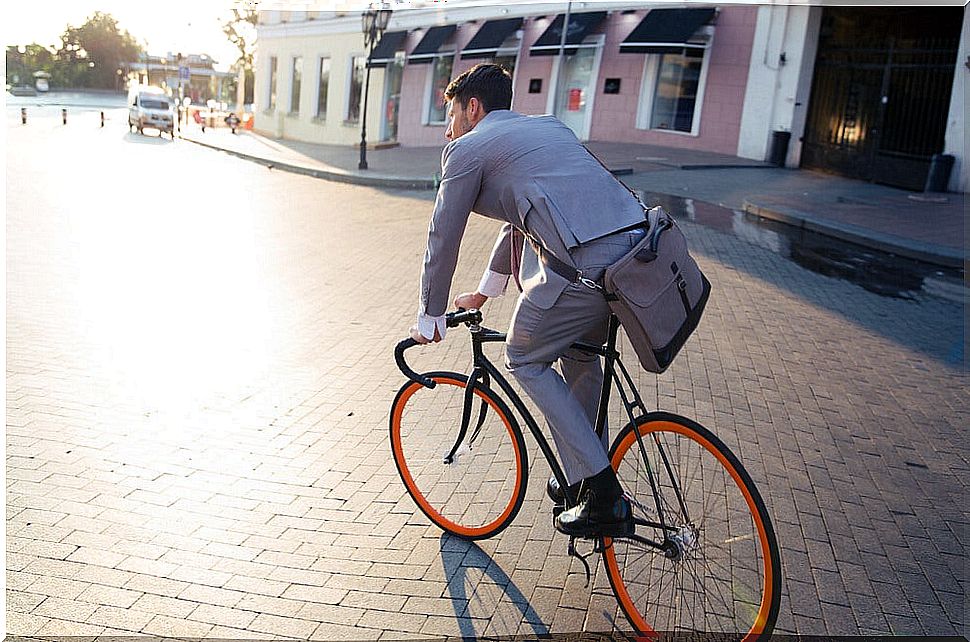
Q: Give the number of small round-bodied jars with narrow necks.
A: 0